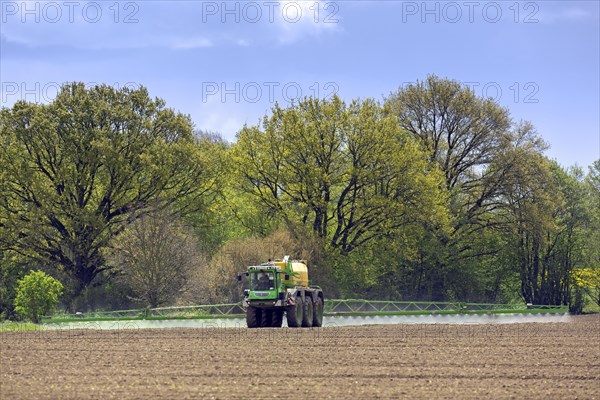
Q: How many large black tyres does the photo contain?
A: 6